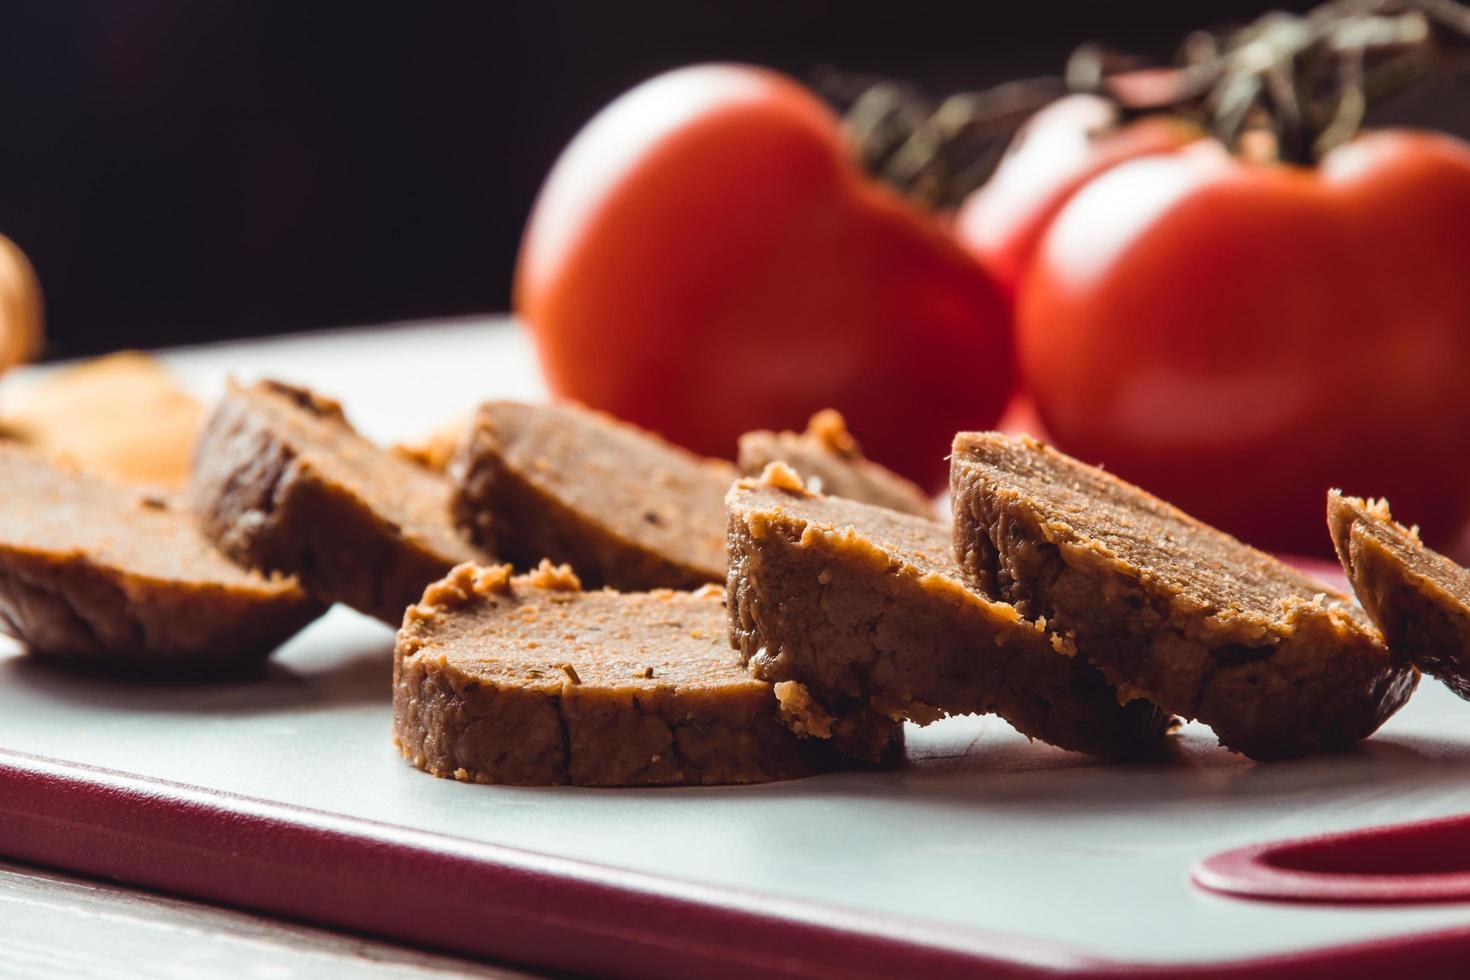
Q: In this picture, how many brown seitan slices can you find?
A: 8